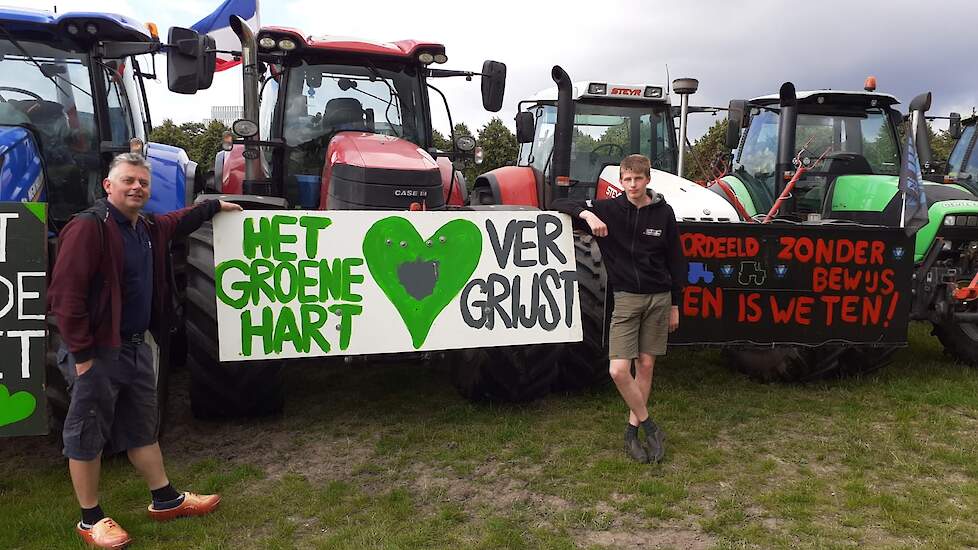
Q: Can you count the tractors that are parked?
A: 5